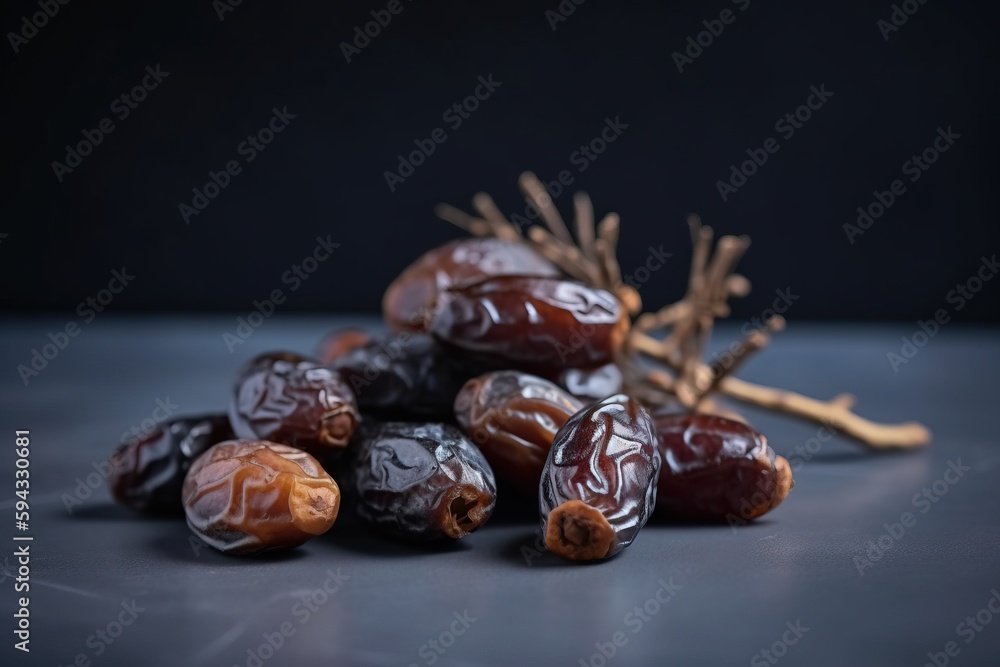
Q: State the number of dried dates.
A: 12